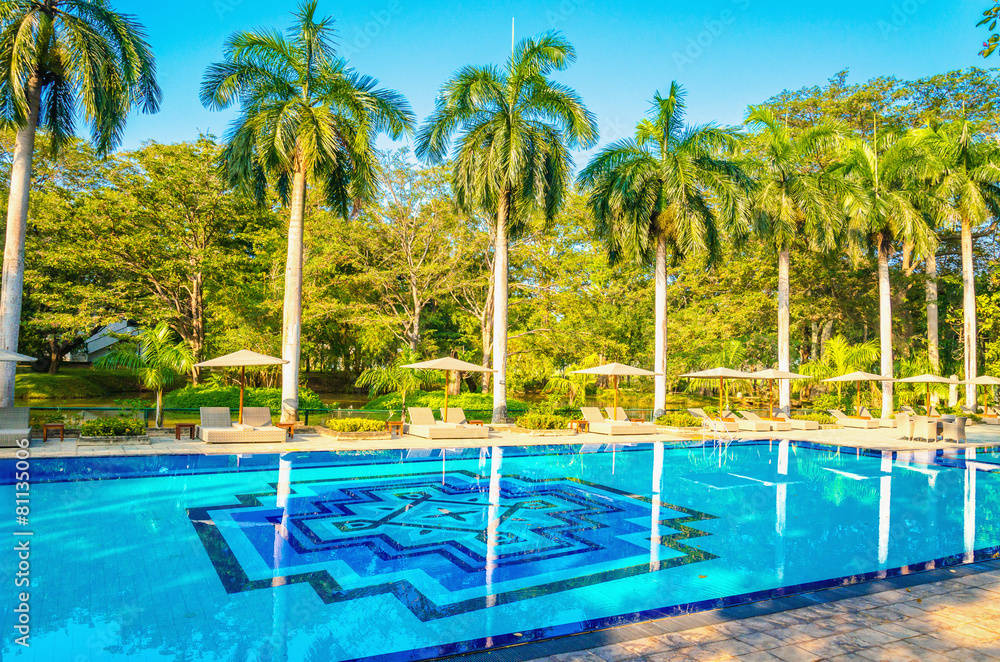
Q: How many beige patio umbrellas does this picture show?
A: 9